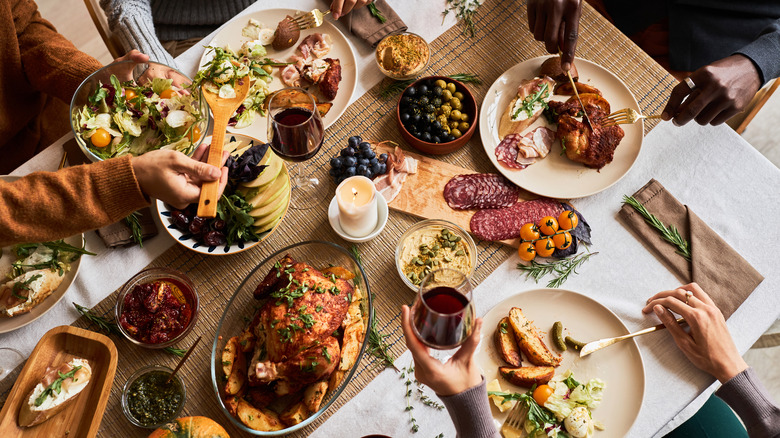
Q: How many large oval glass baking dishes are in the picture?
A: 1